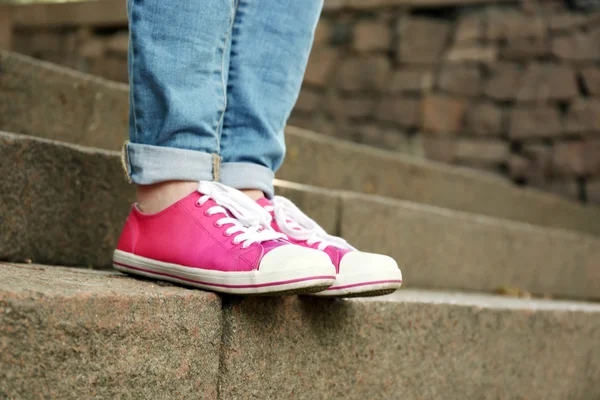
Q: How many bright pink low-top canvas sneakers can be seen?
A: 2